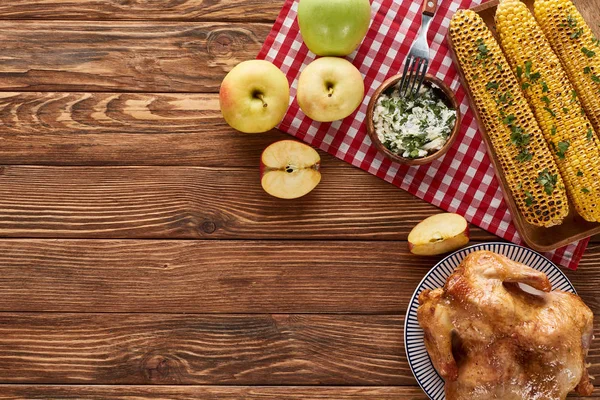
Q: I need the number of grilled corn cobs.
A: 3